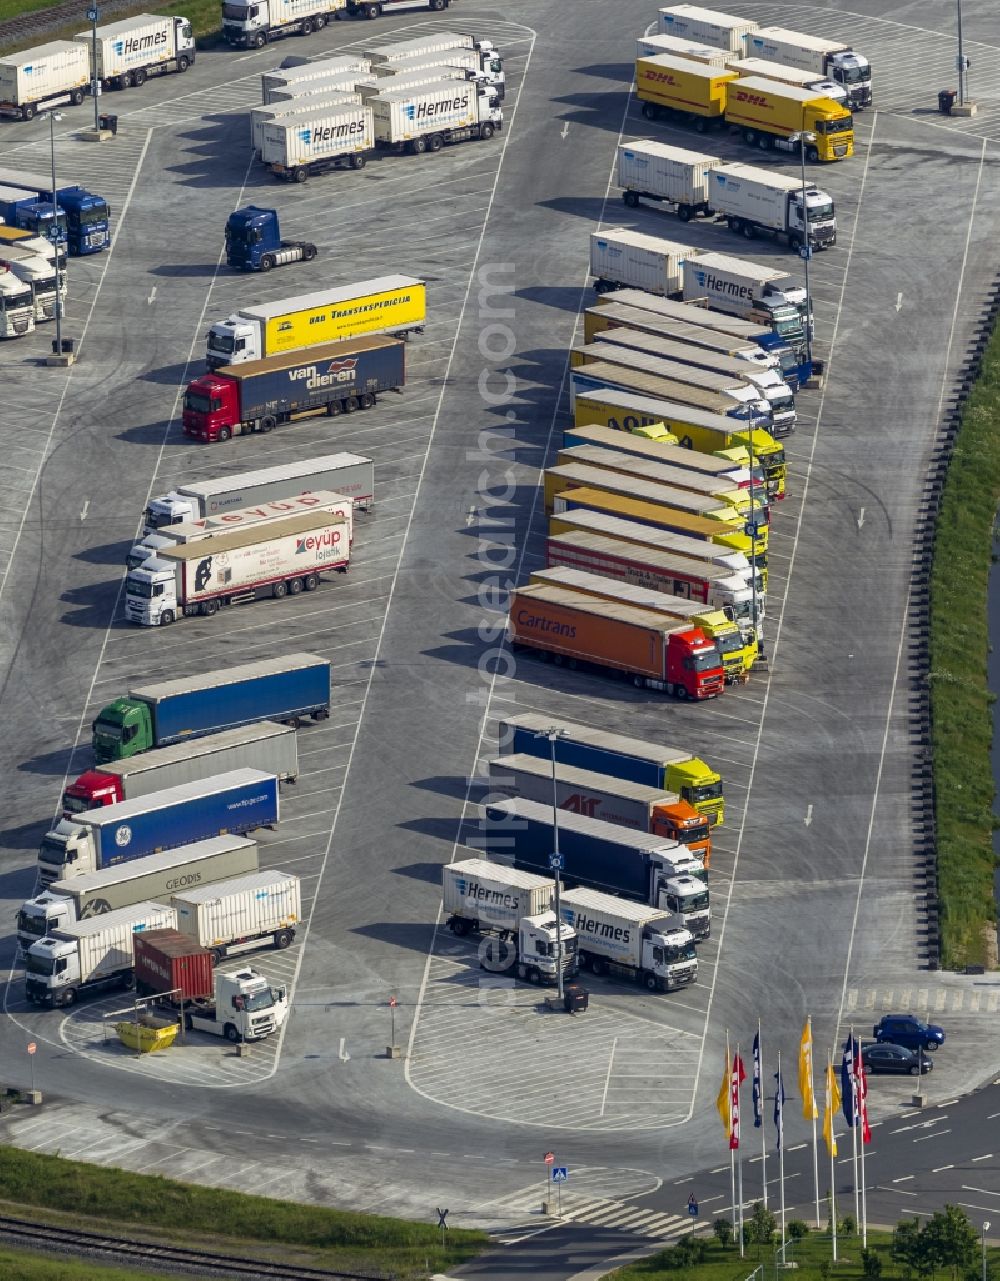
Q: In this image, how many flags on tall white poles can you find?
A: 8